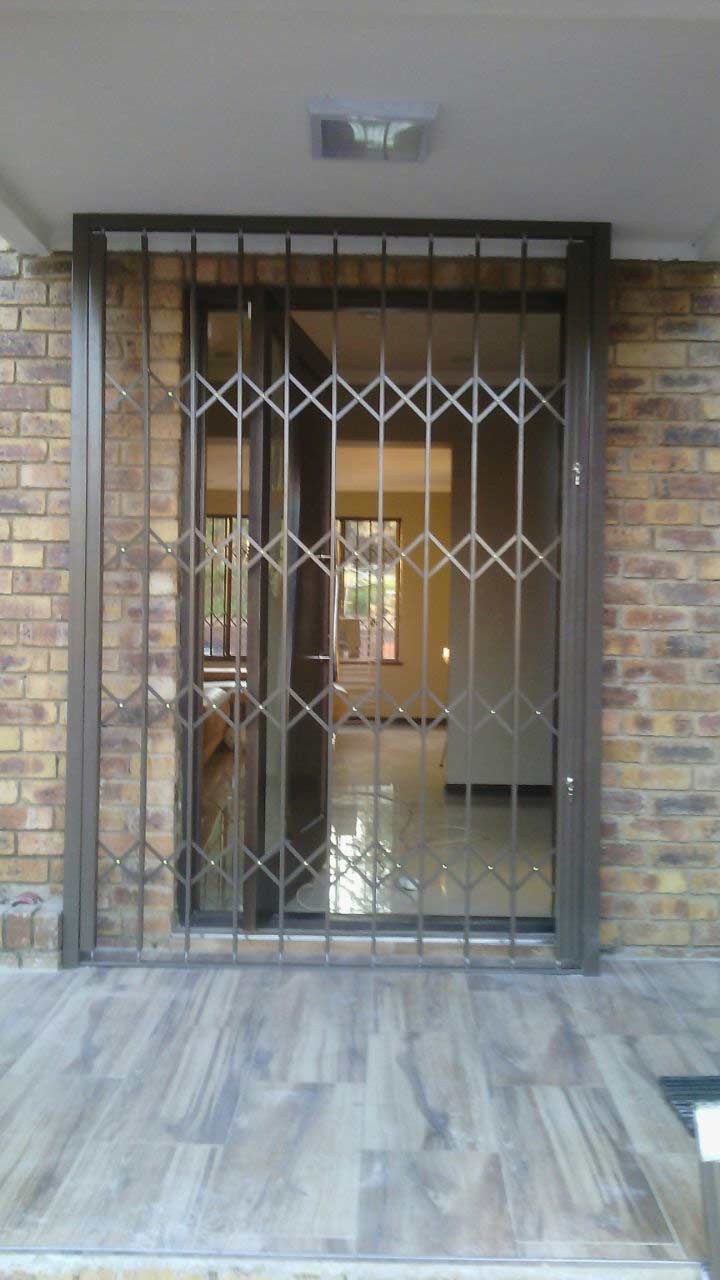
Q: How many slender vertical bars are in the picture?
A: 9